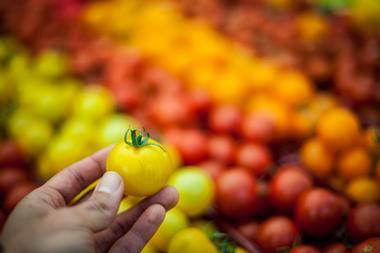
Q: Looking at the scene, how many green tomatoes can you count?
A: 0